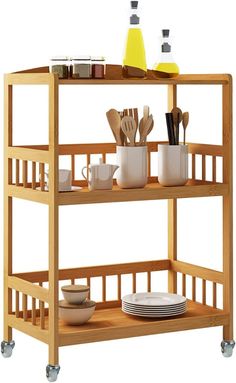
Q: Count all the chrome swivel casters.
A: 3